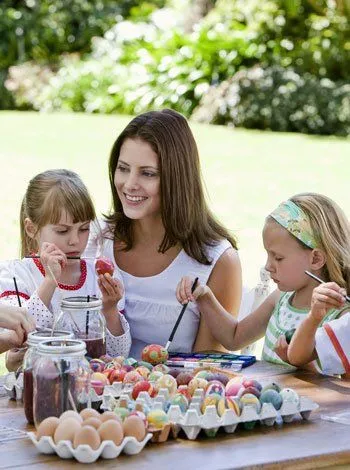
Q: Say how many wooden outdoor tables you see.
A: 1